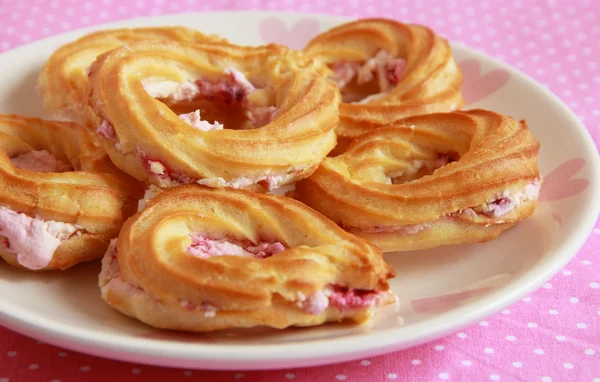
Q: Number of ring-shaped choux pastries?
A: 6